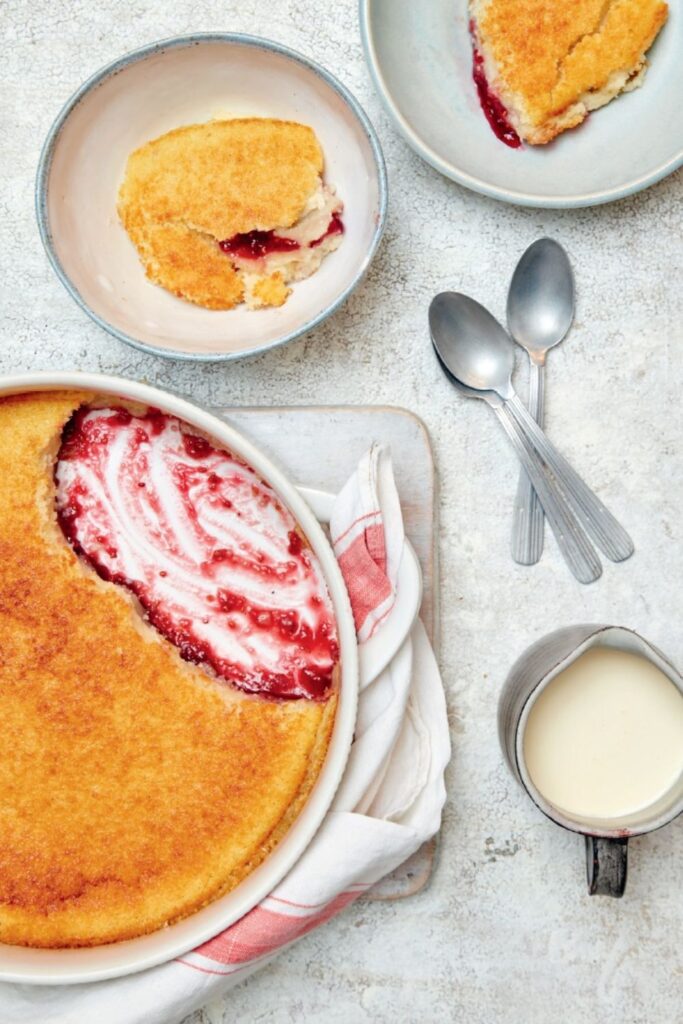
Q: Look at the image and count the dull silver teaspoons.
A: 3